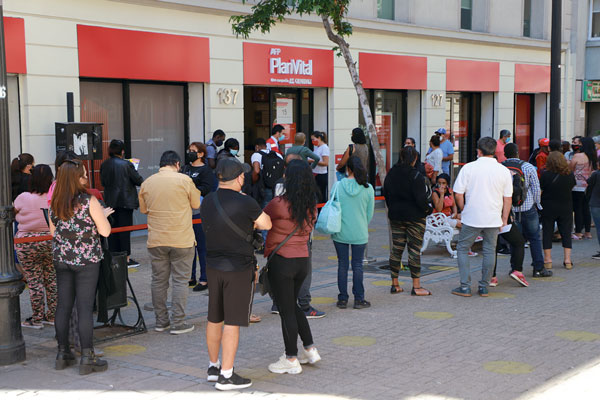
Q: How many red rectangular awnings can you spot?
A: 6